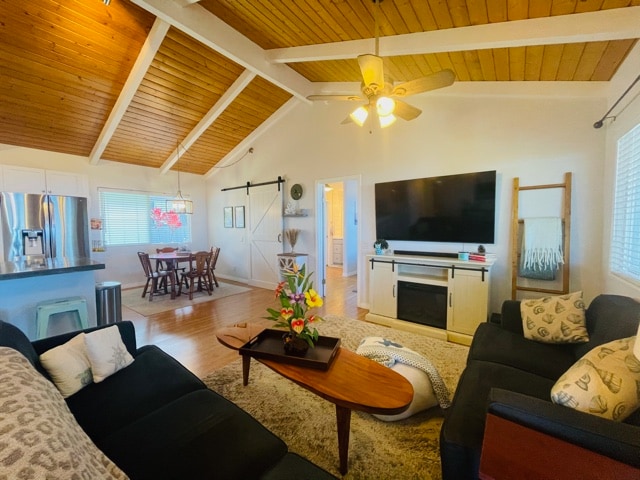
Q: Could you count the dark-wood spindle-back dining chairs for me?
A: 4